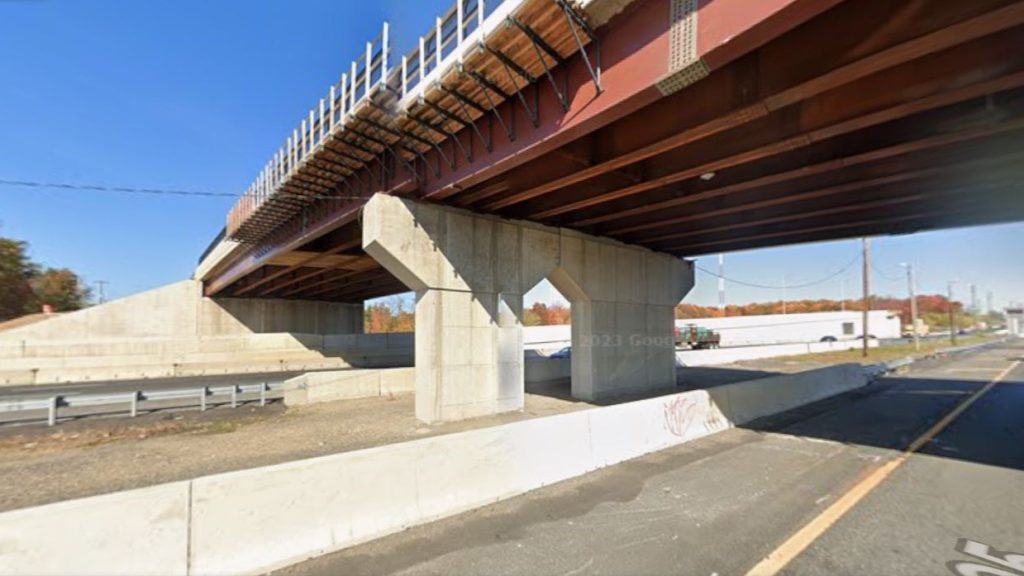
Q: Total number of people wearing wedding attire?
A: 0